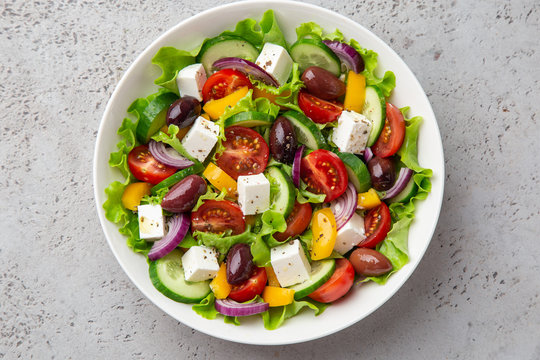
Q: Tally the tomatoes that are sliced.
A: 11